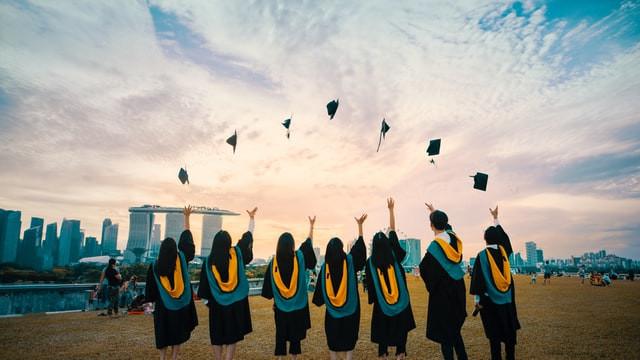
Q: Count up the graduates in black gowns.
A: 7